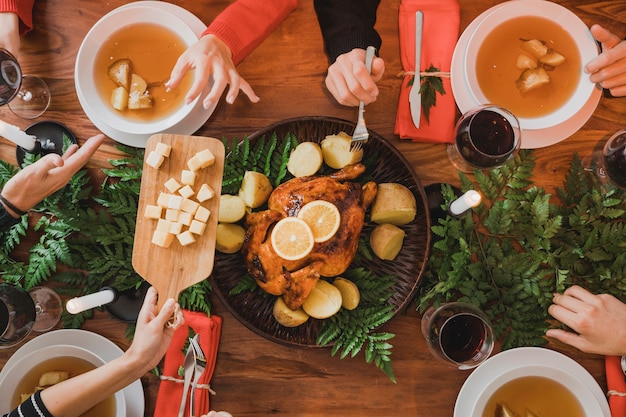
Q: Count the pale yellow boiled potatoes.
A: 10